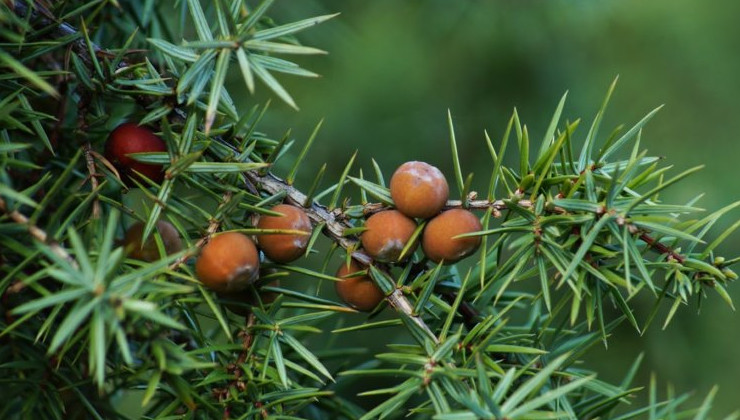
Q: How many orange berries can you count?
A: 6